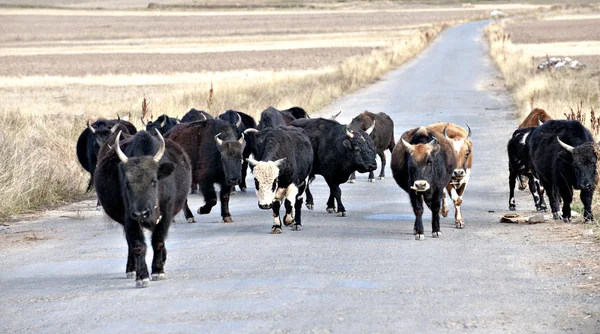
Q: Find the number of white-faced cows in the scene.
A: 1